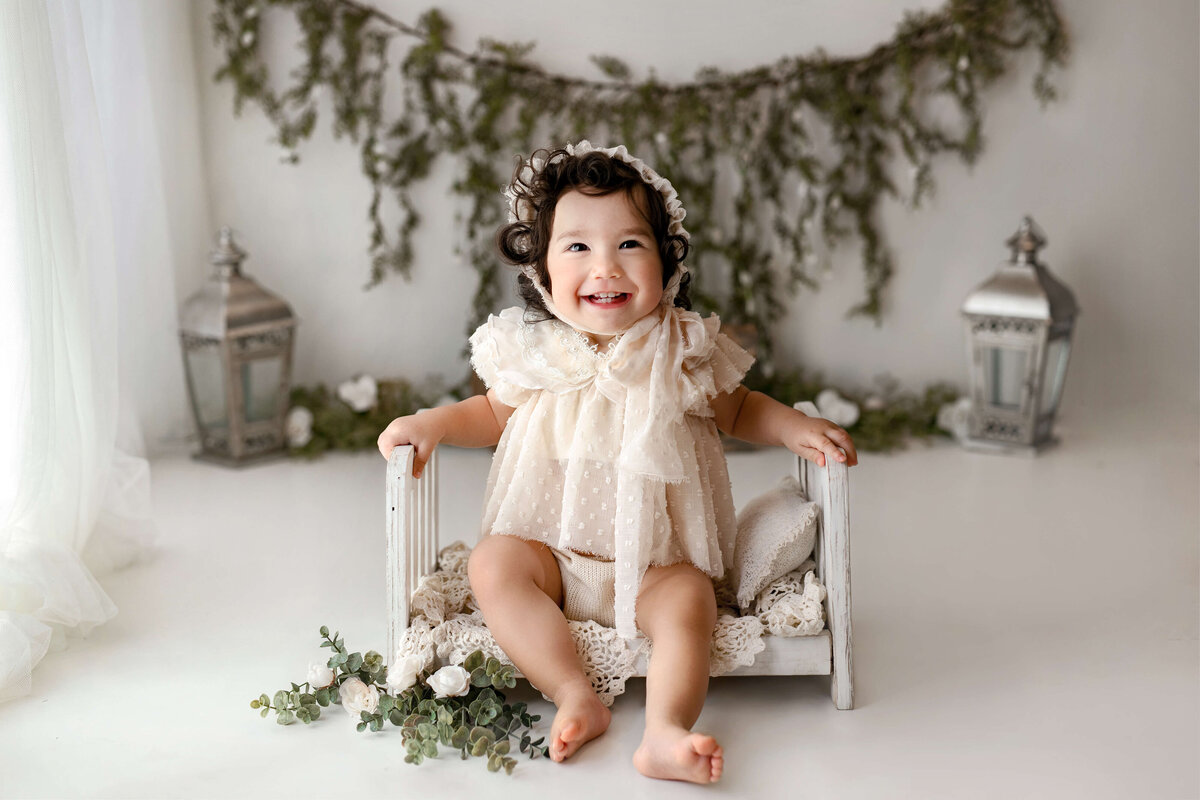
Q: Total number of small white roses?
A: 4